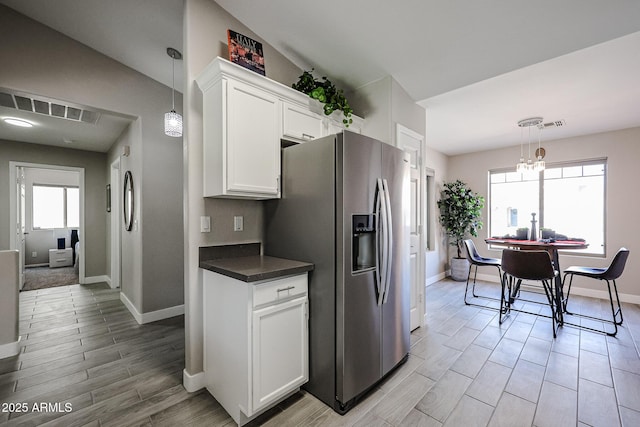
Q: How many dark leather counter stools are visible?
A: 3